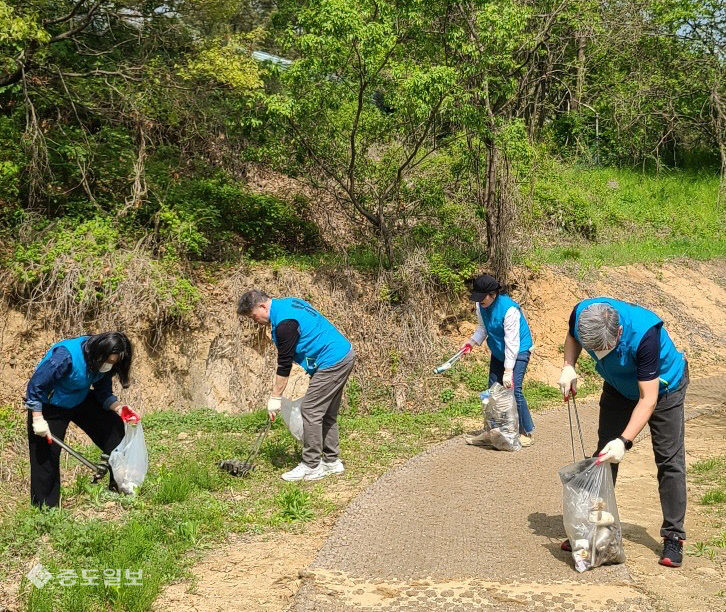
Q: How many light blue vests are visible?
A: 4